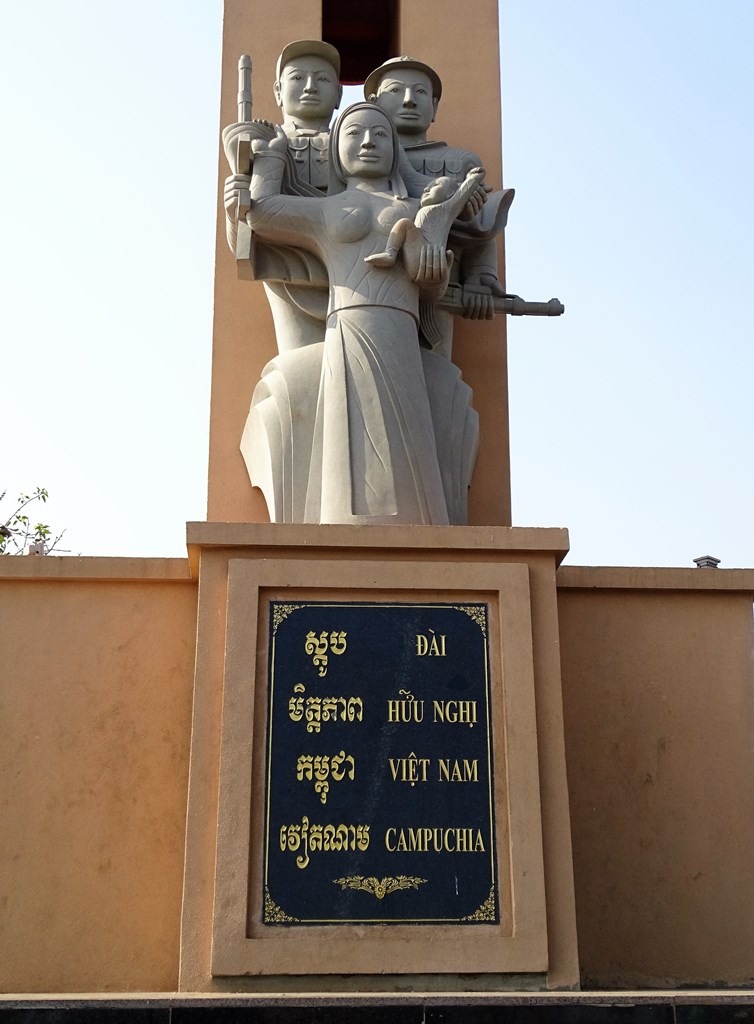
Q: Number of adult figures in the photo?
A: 3